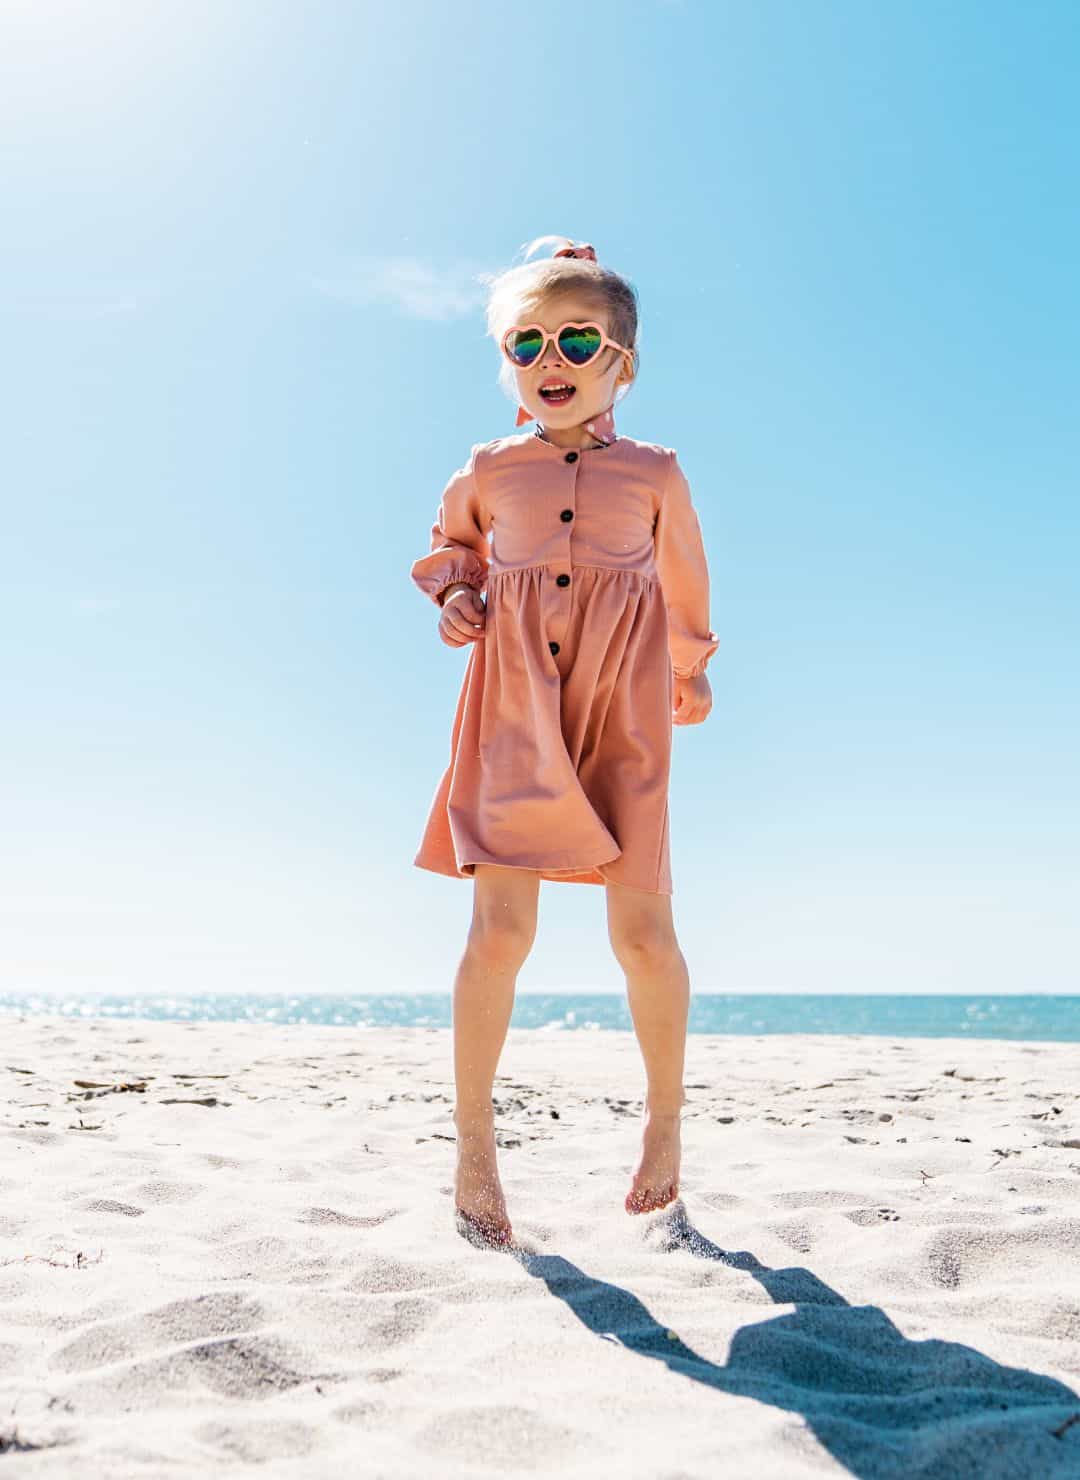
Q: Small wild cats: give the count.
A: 0